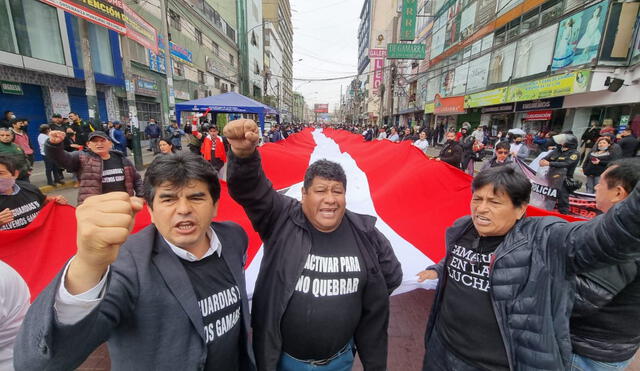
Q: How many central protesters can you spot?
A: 3